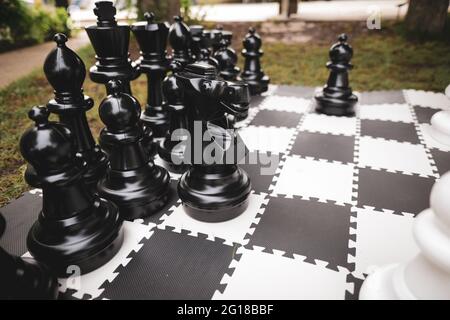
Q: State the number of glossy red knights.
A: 0